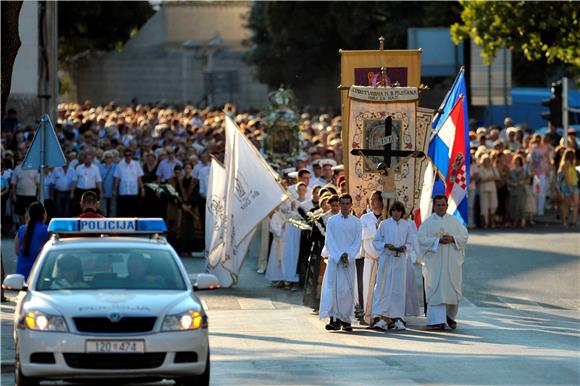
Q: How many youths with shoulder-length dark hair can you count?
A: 1